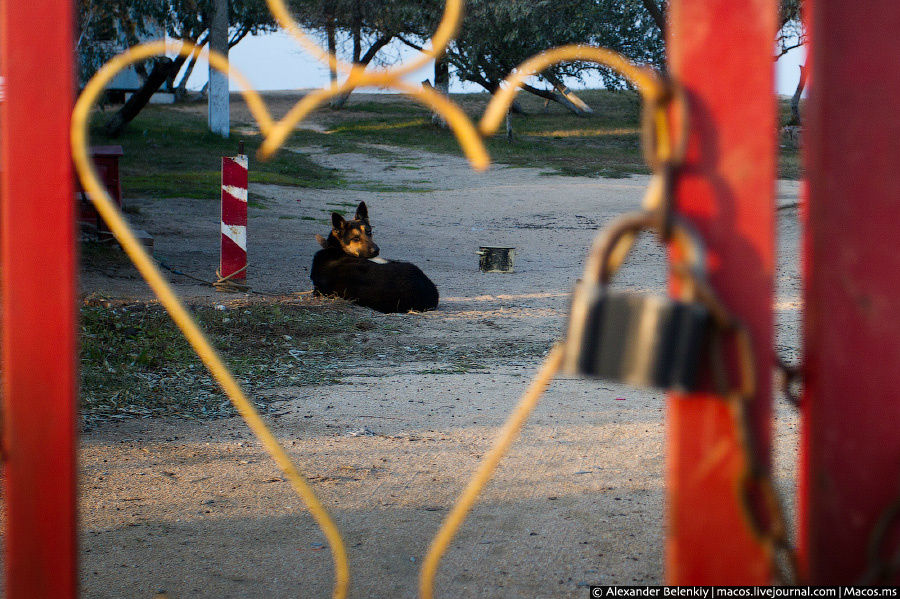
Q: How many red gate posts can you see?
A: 3